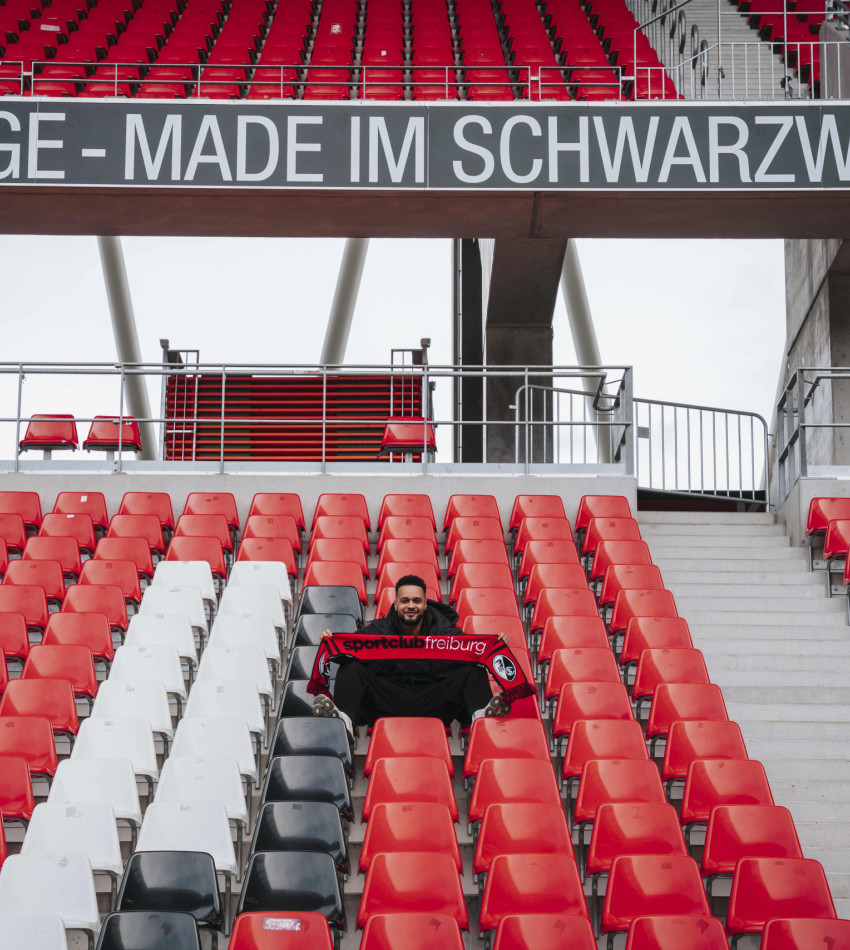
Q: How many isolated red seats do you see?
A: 3